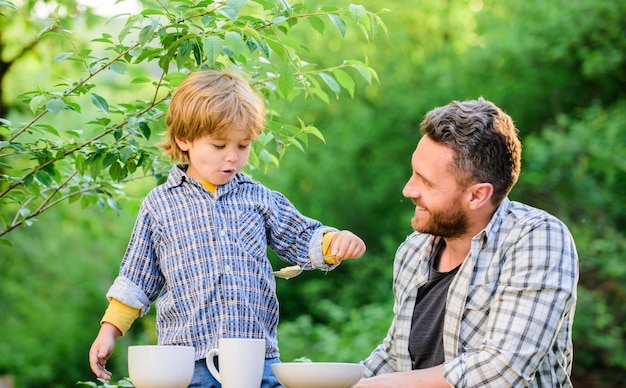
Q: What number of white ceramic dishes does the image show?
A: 3